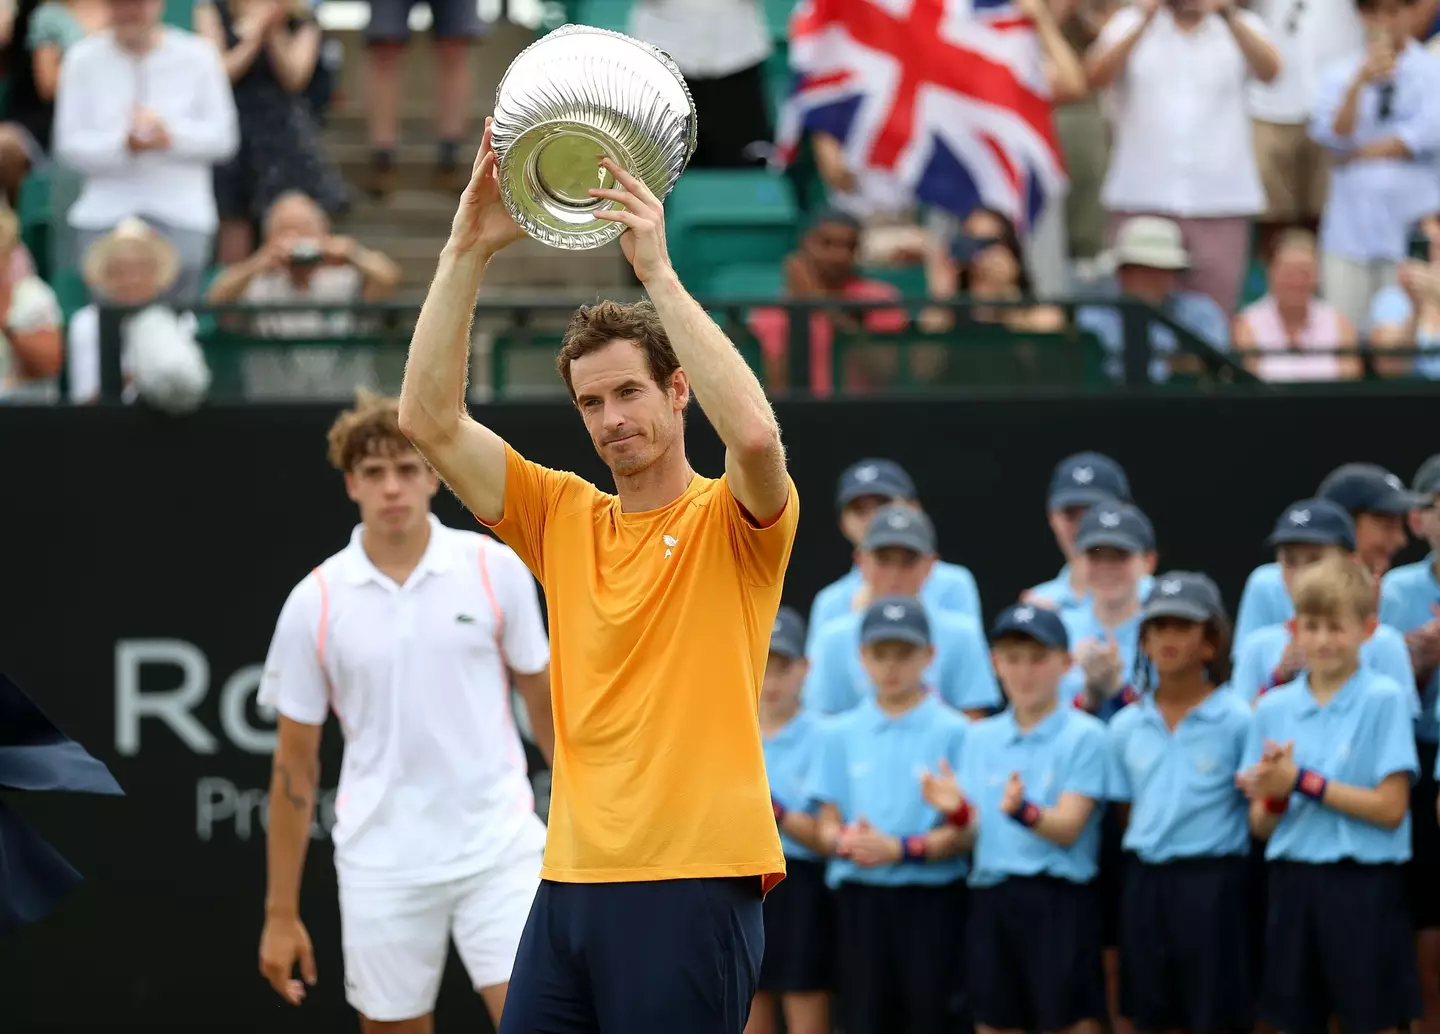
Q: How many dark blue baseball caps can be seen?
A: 11